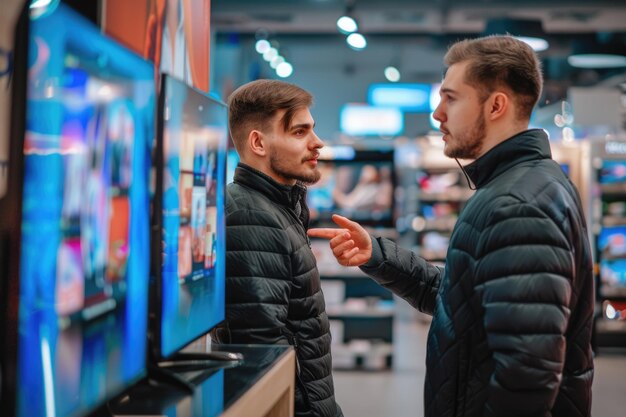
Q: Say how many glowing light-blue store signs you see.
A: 2